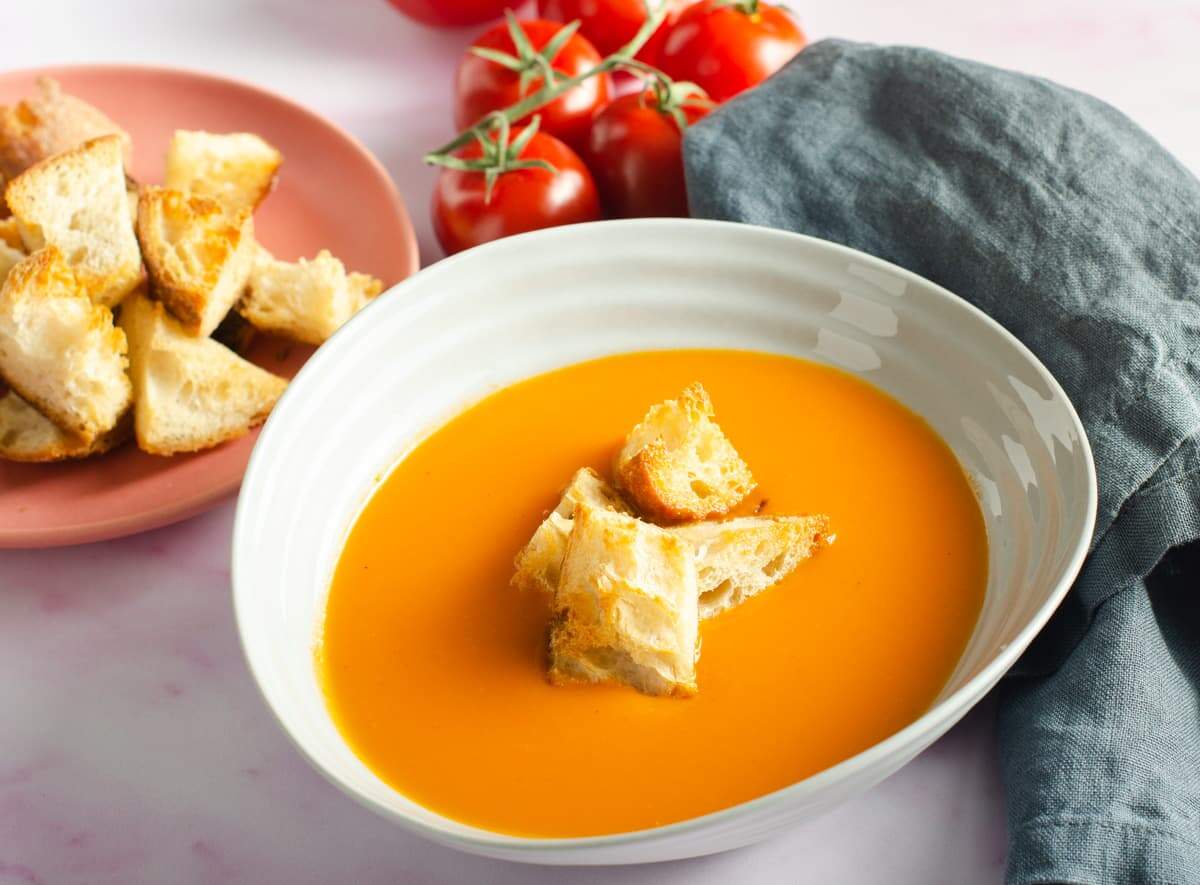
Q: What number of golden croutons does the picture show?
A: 13